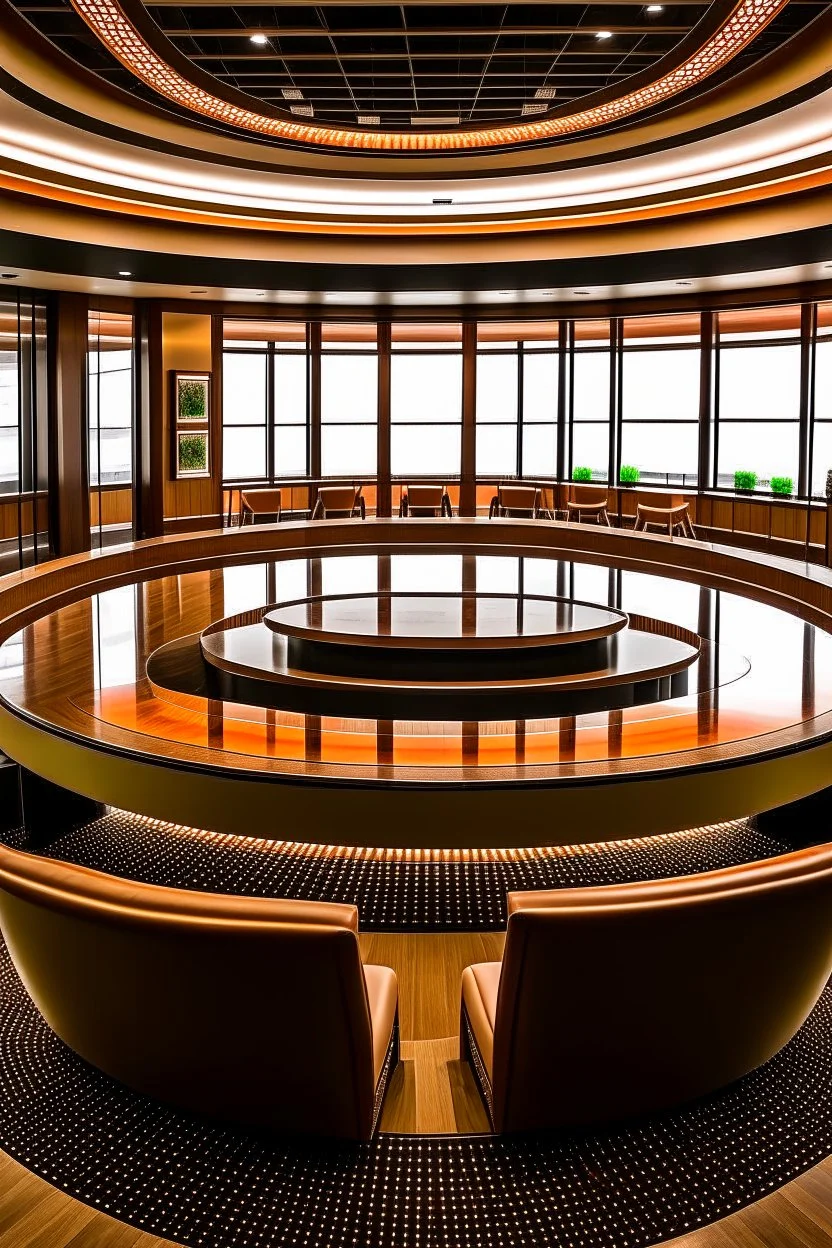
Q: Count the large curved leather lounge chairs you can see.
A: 2